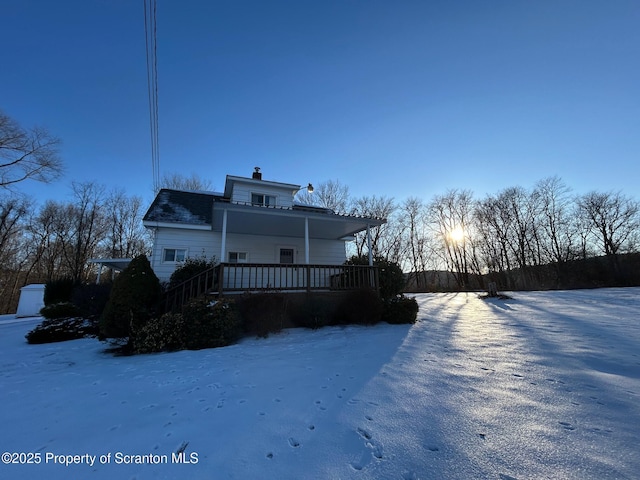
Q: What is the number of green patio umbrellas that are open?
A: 0